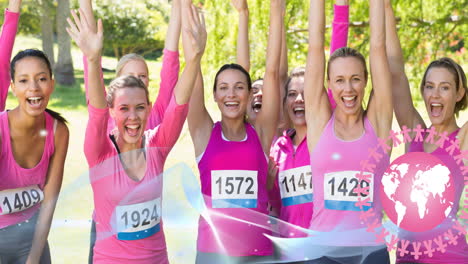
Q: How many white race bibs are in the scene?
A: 5